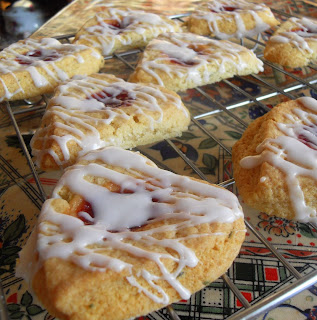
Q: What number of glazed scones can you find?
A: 8